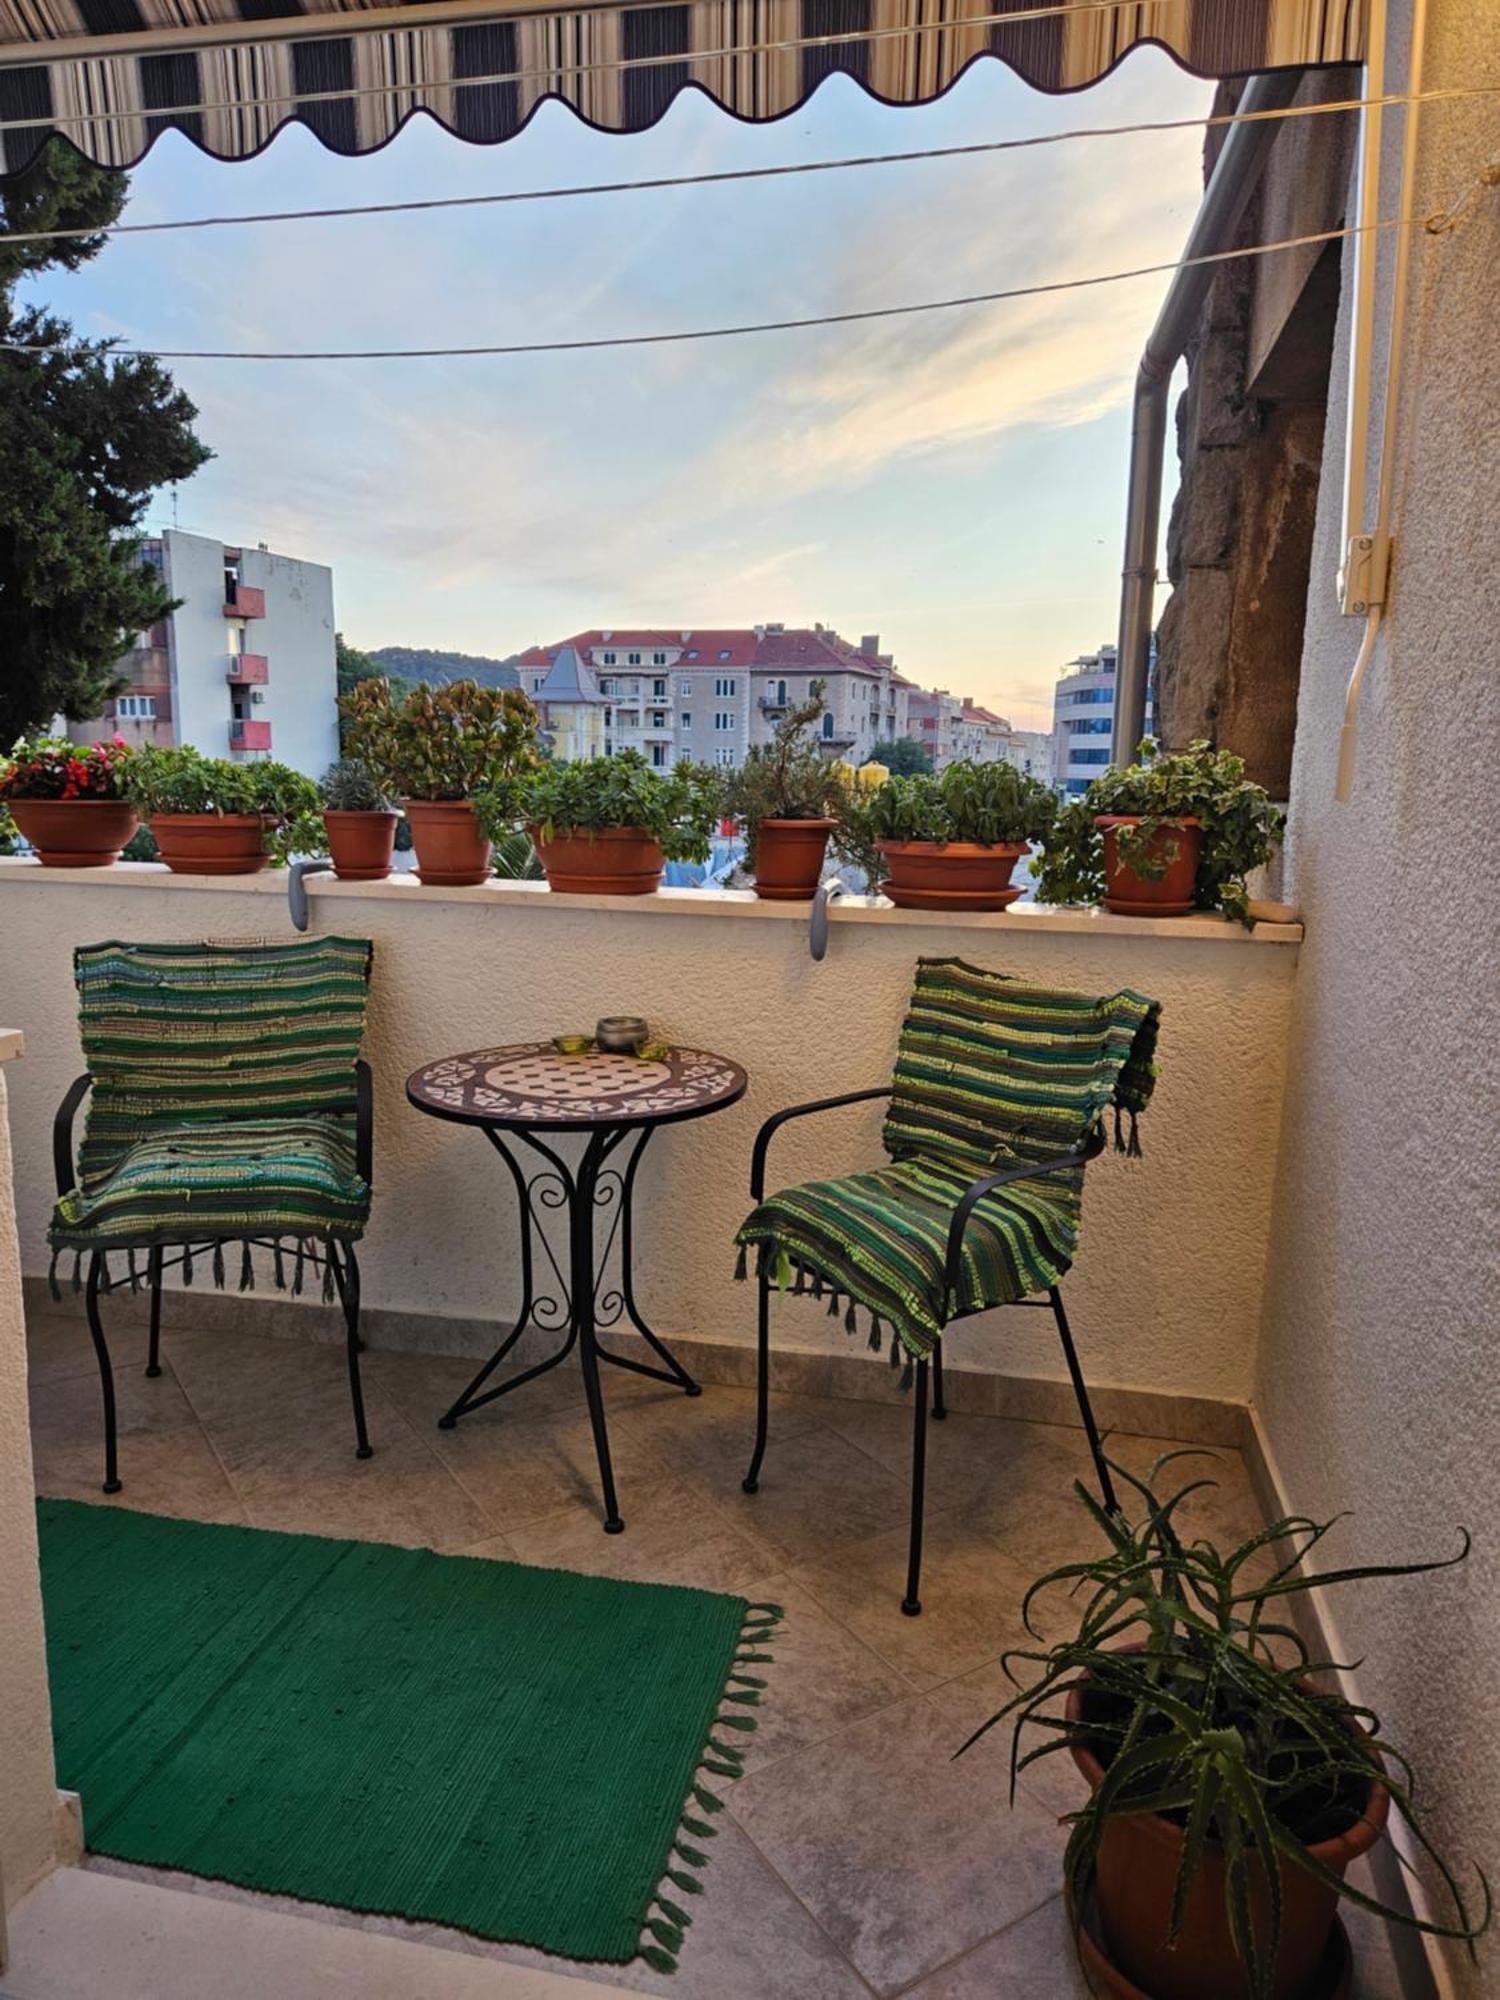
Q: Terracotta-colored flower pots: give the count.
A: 9